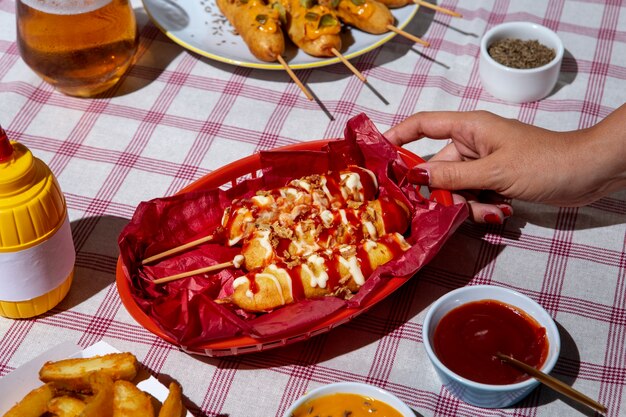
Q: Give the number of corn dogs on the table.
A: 7